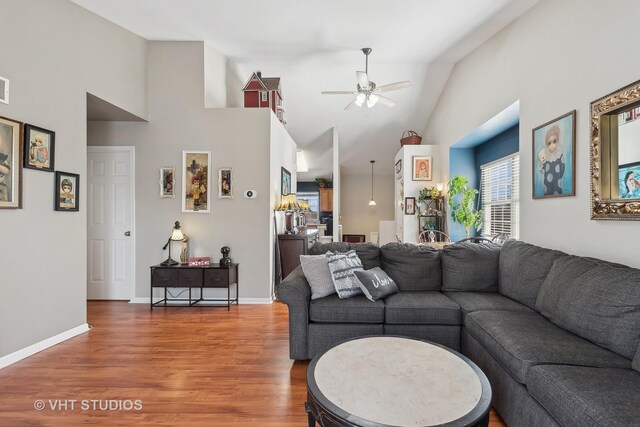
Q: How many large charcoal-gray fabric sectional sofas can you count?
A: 1